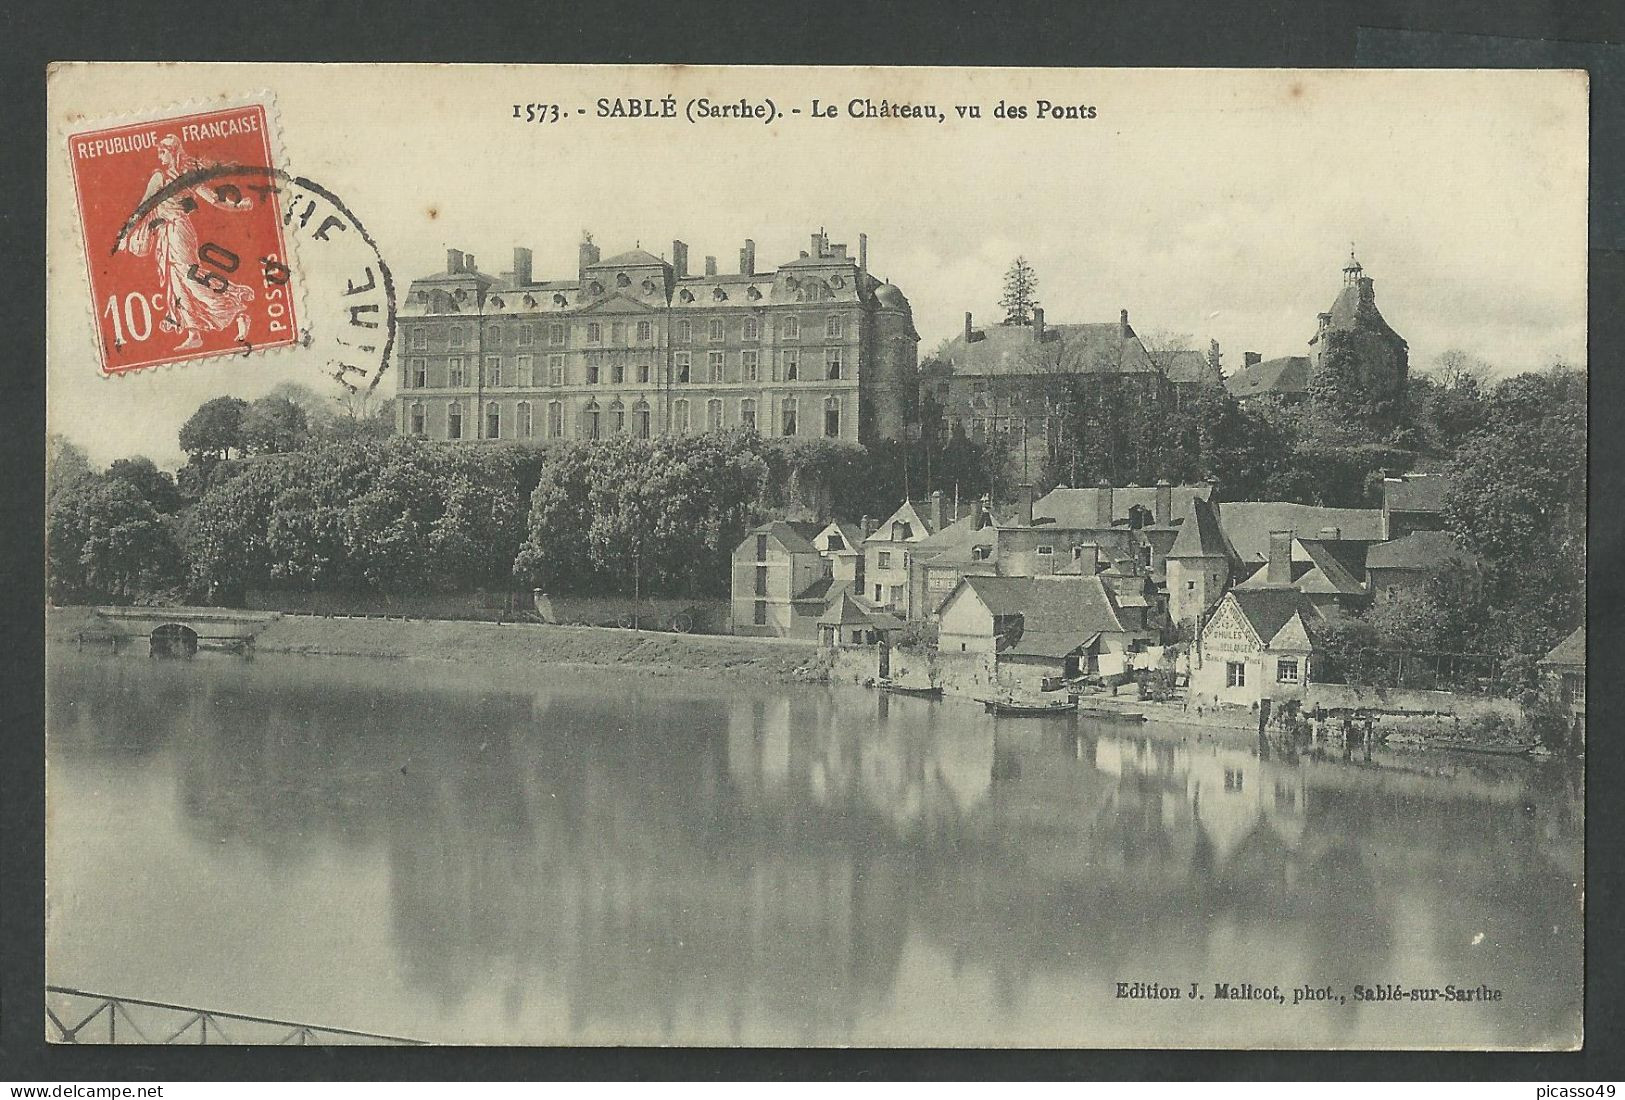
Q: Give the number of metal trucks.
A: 0